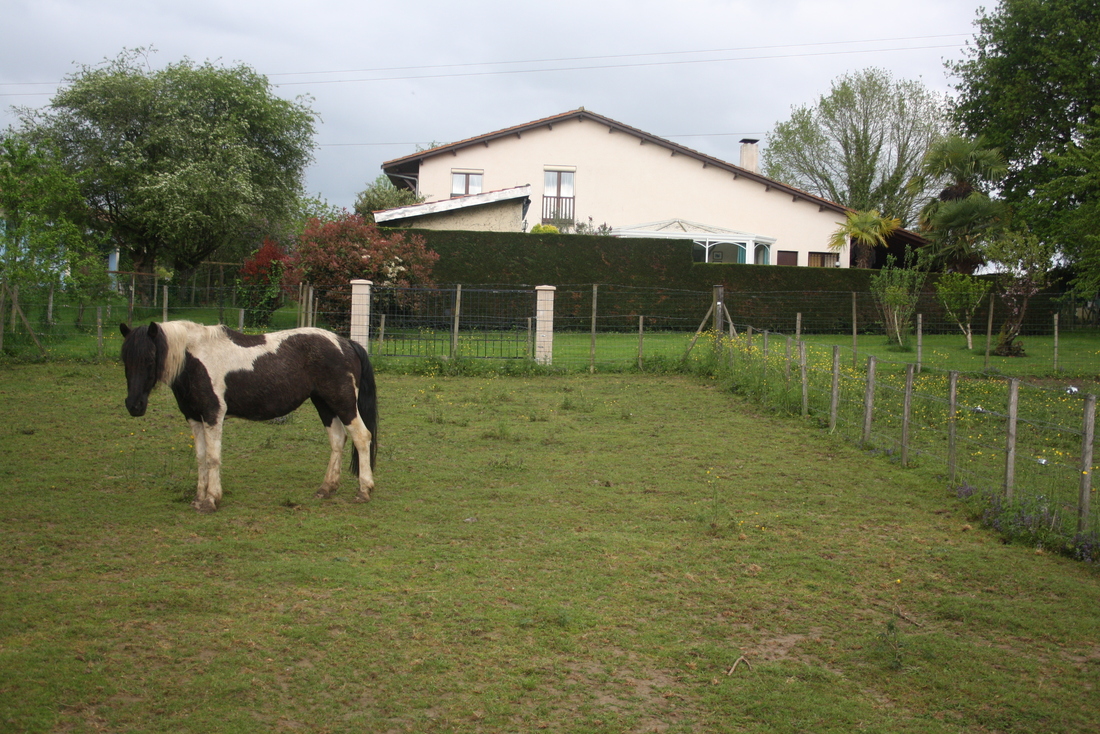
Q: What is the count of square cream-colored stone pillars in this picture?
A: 2